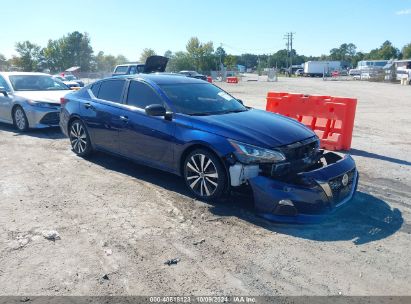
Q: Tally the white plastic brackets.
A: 1